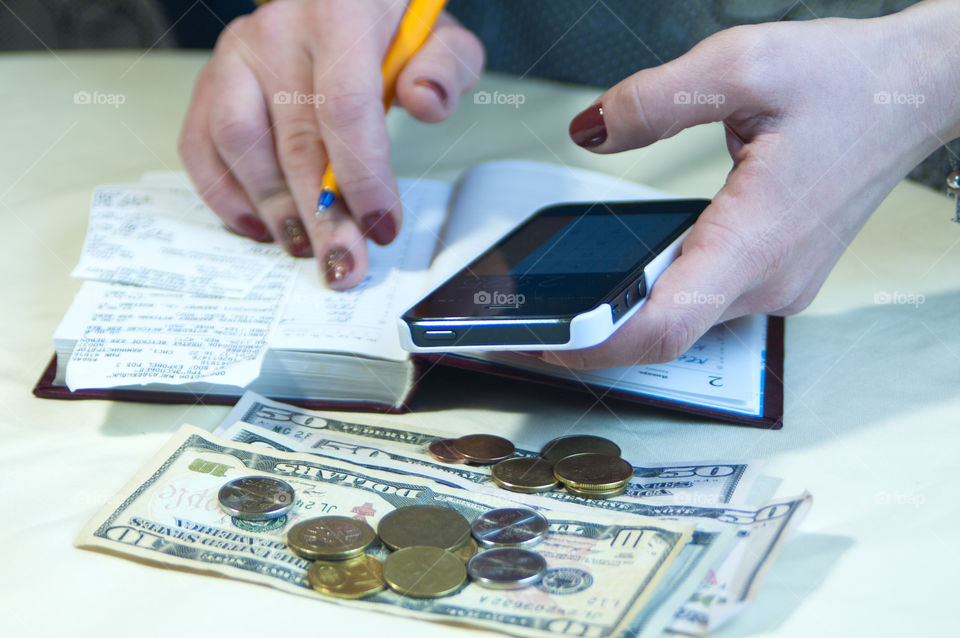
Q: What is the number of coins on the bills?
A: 14